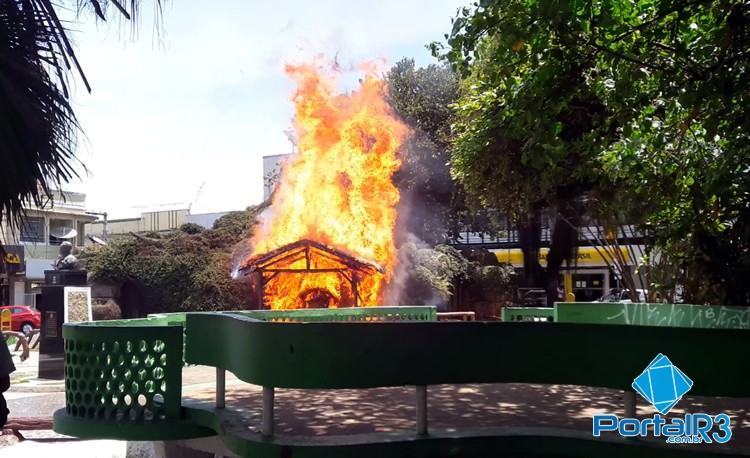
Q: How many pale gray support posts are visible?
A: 4